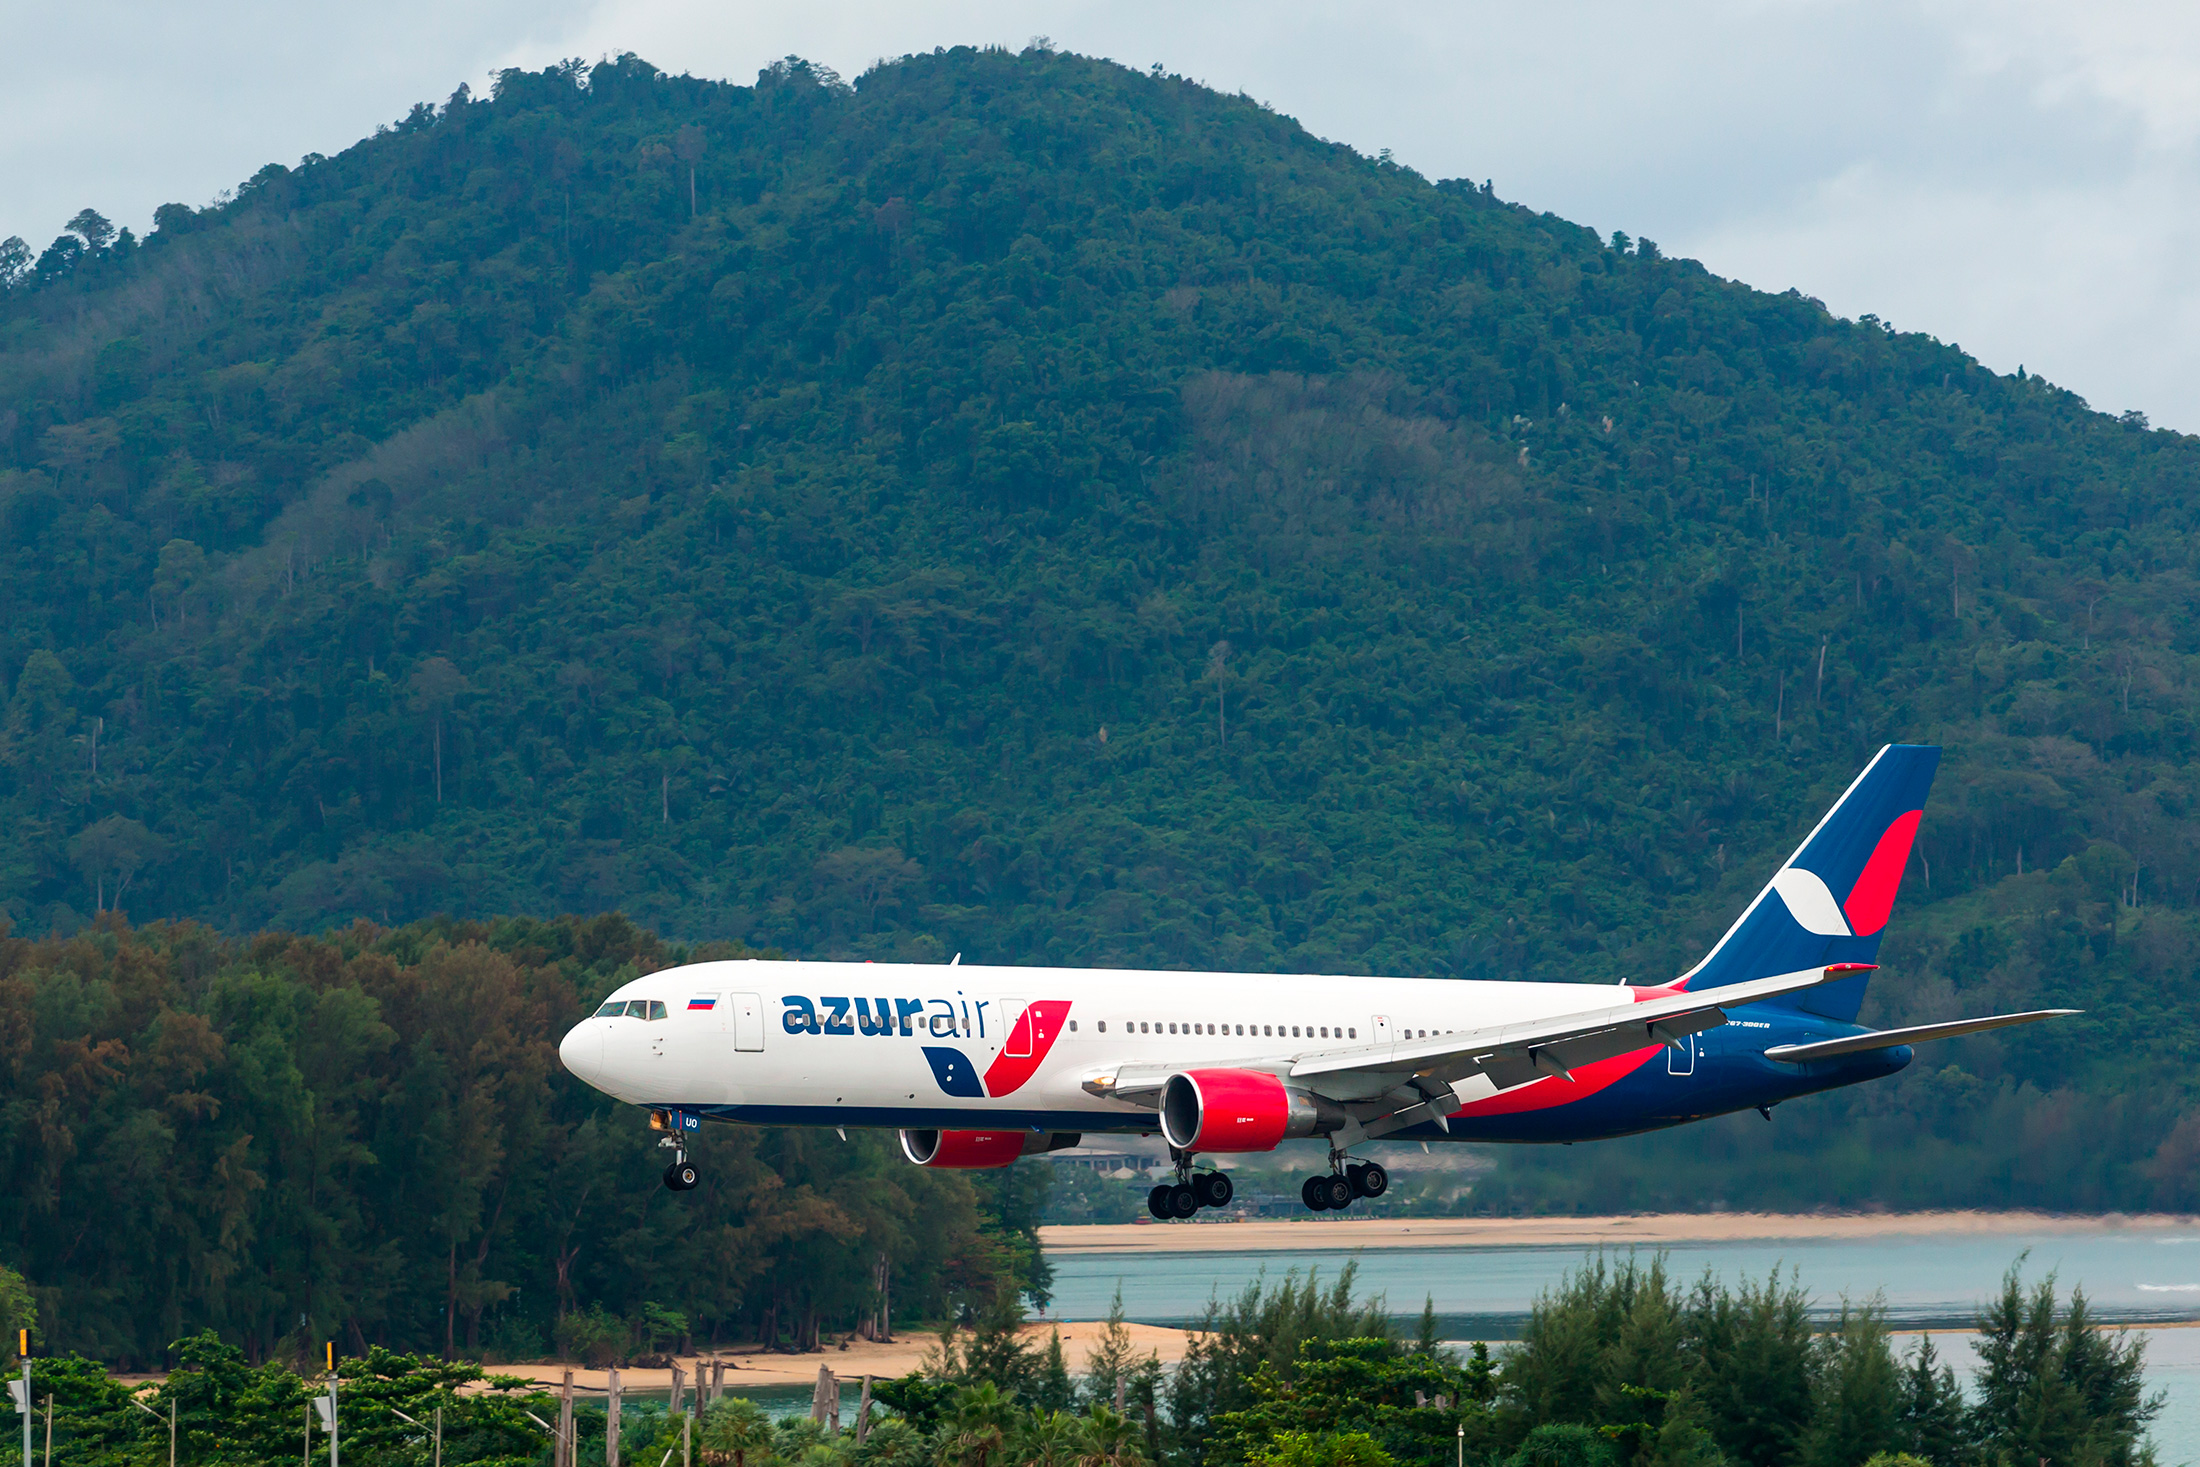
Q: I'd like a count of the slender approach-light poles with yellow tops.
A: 2